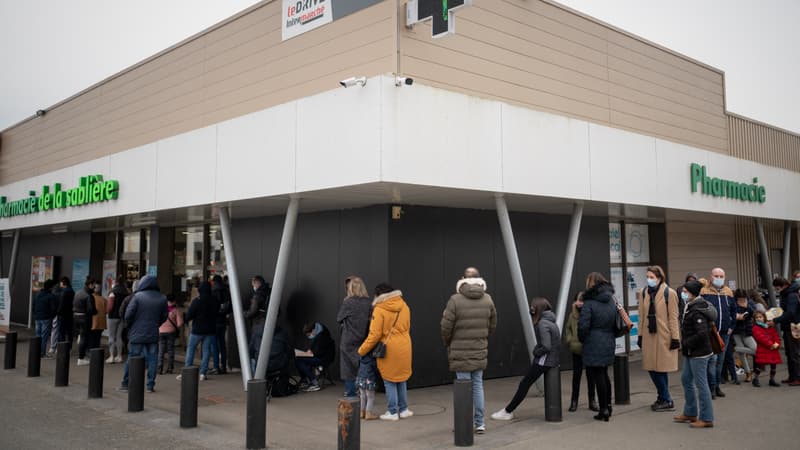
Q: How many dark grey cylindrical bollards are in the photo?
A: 11